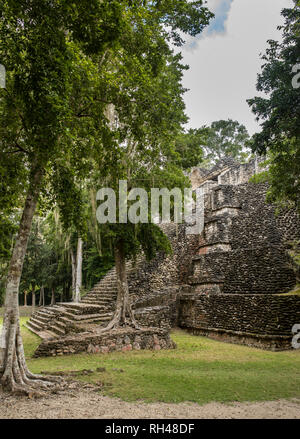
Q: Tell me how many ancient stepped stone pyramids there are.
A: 1